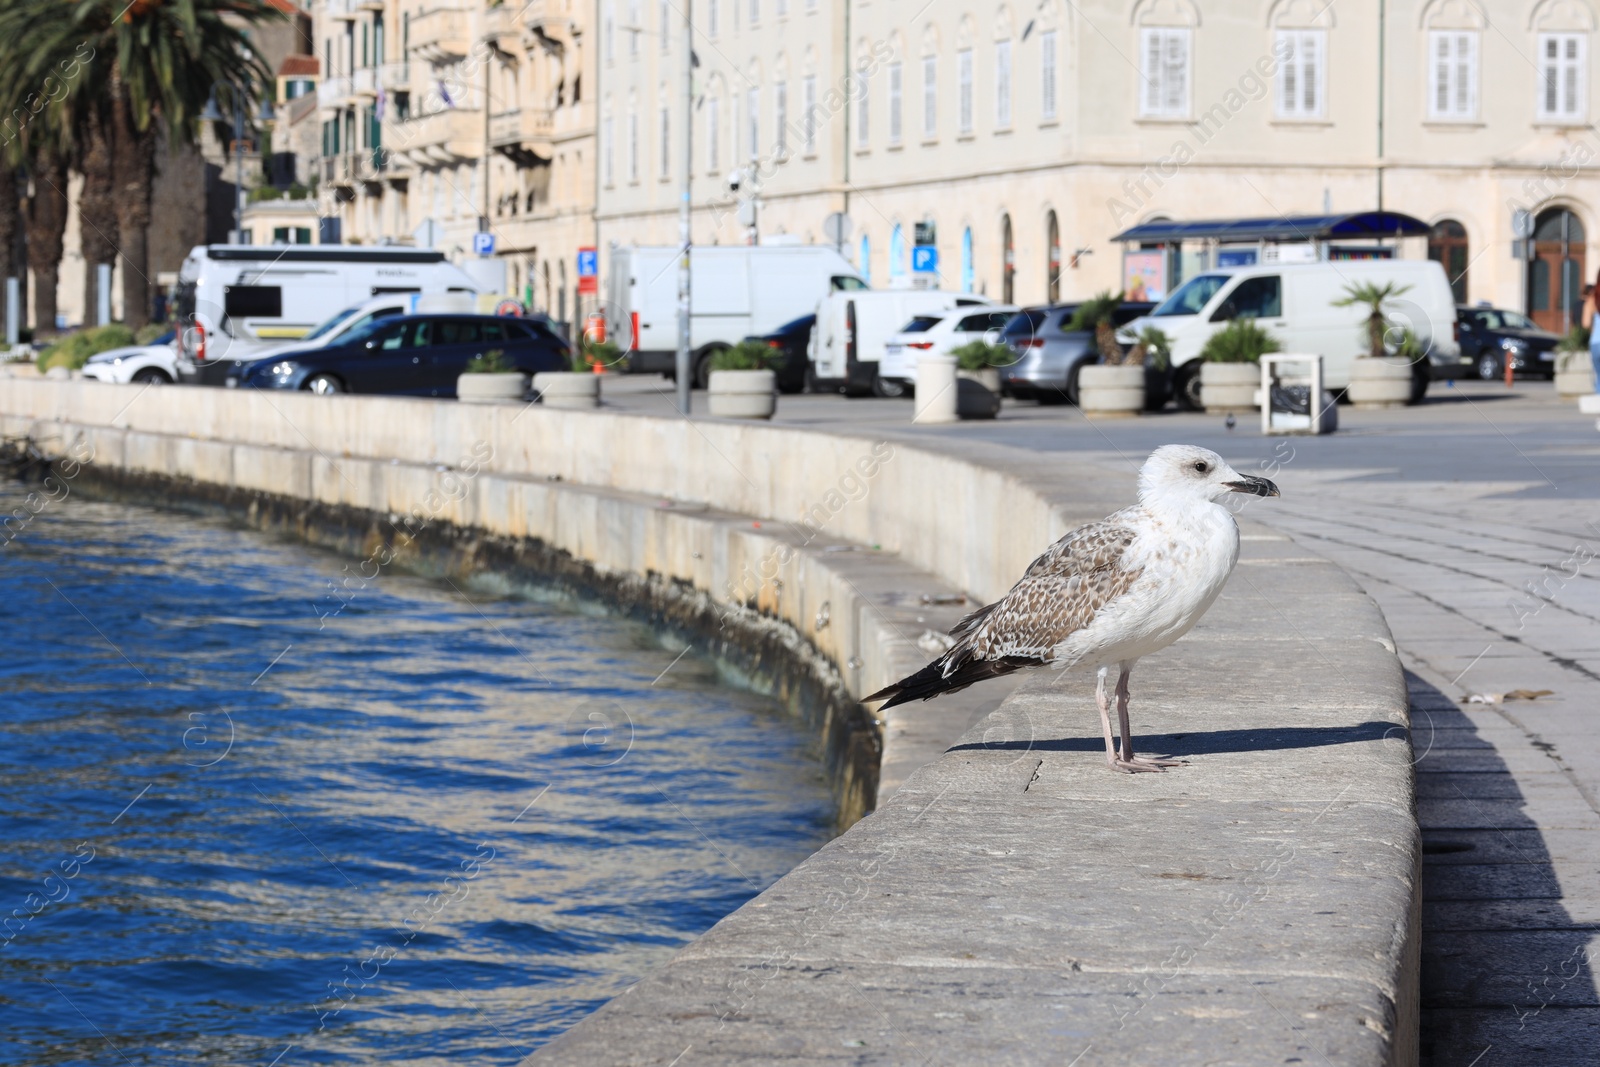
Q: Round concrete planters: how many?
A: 8